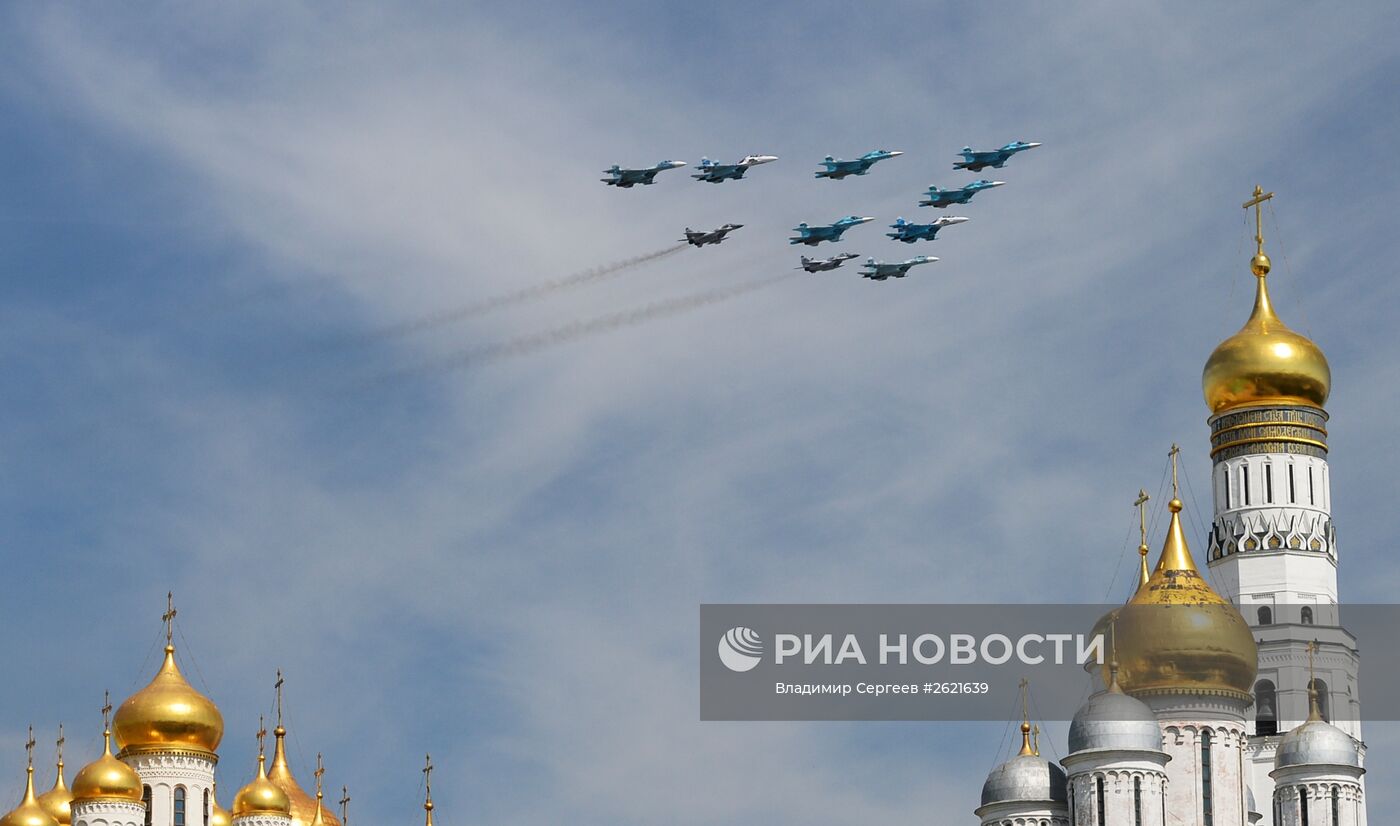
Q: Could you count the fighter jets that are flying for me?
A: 10